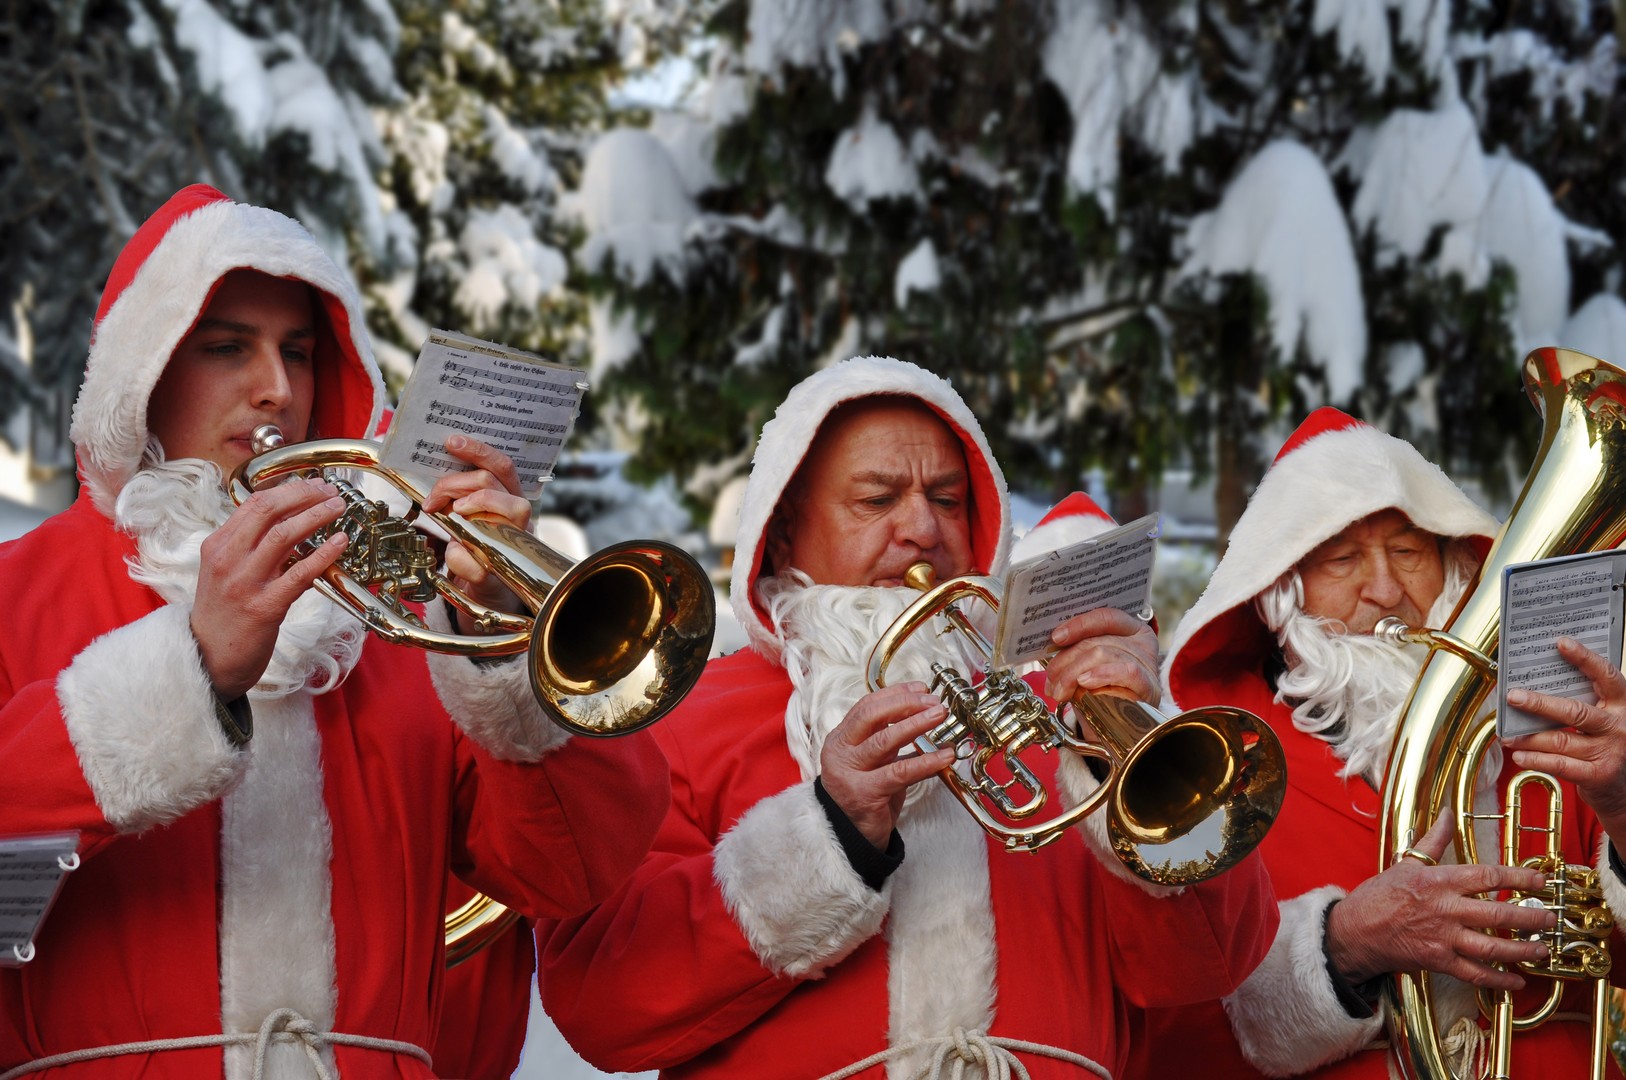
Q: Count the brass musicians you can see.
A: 3